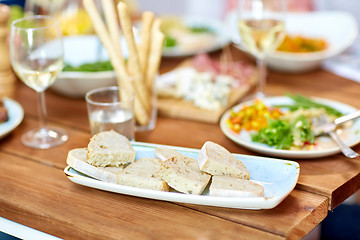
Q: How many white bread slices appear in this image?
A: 7